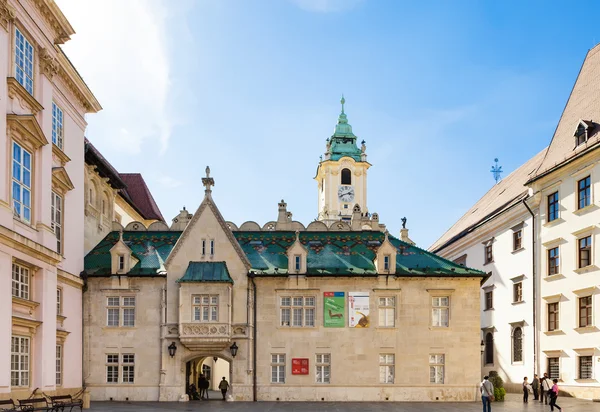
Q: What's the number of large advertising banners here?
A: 2